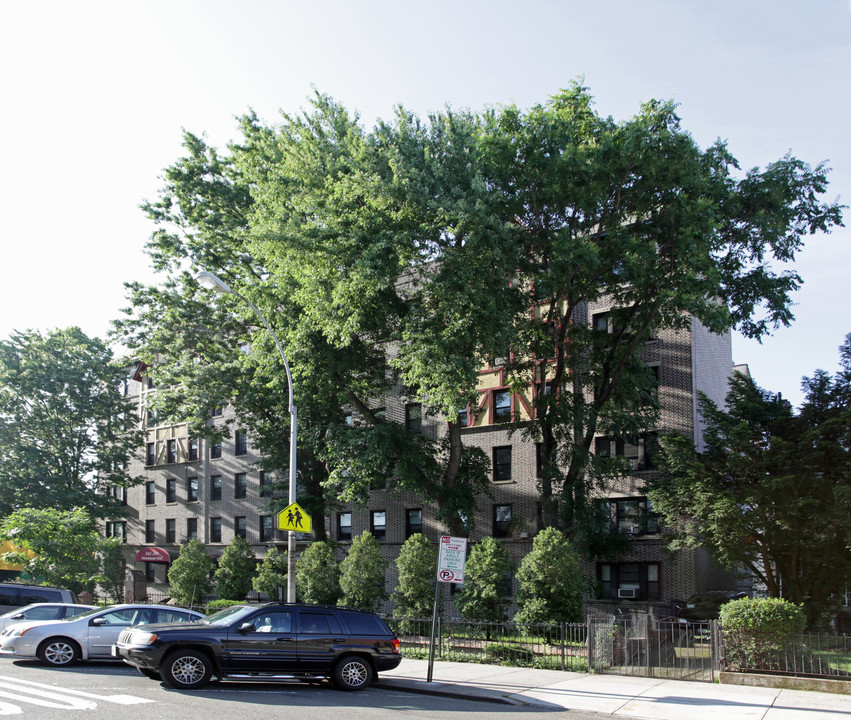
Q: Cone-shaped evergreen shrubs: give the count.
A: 8